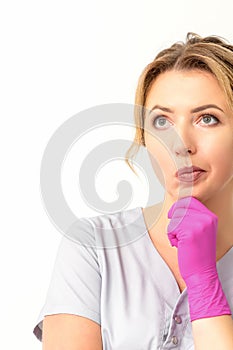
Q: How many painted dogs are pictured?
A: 0